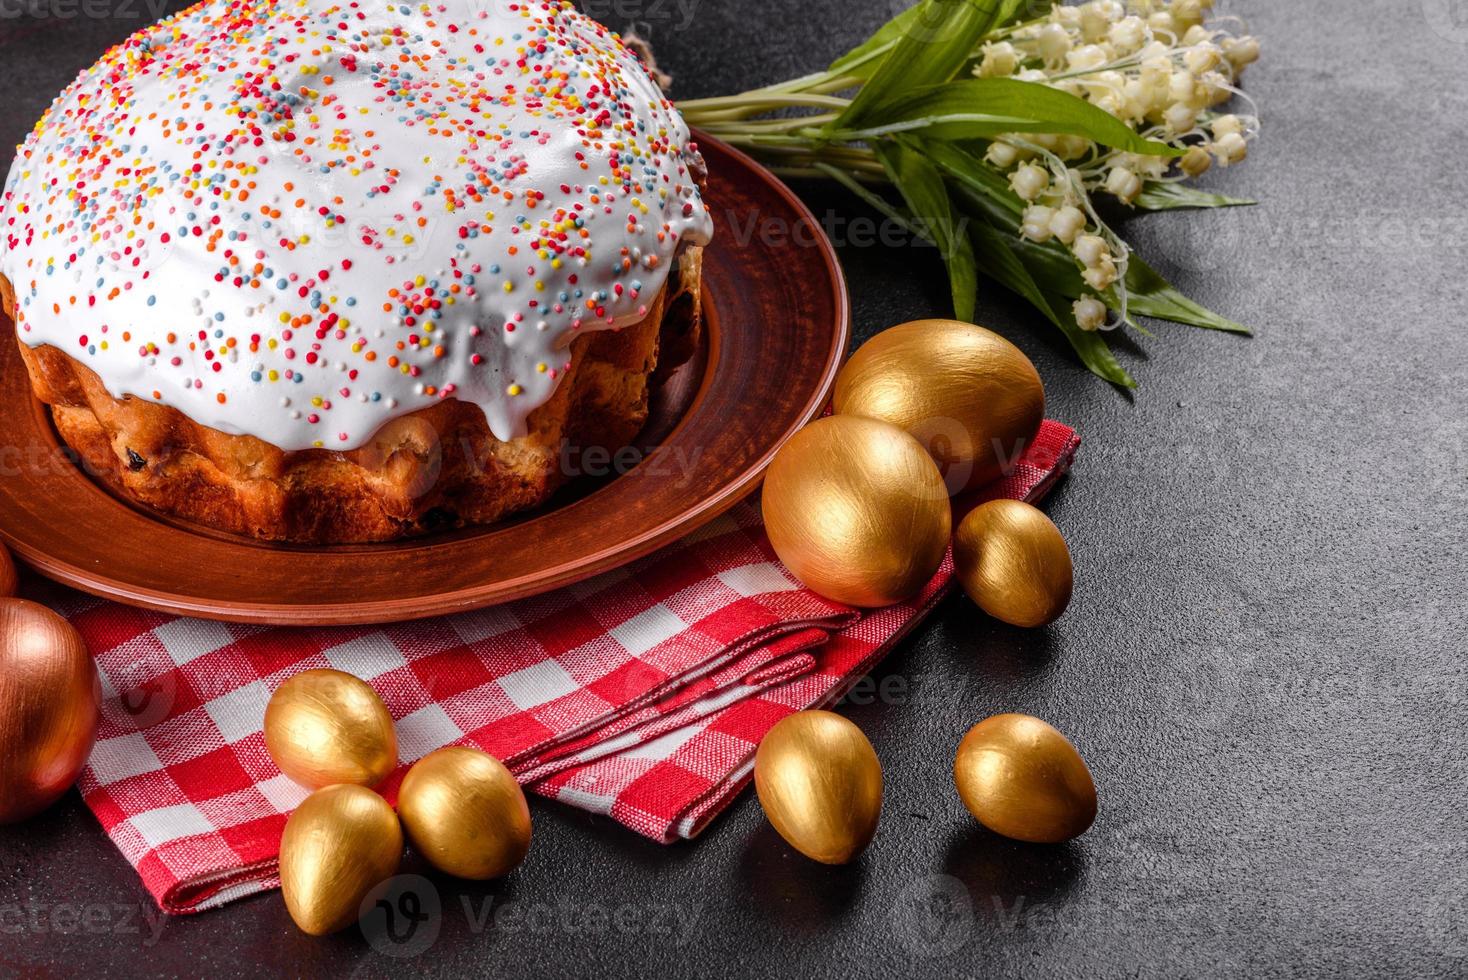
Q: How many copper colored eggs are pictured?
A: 2